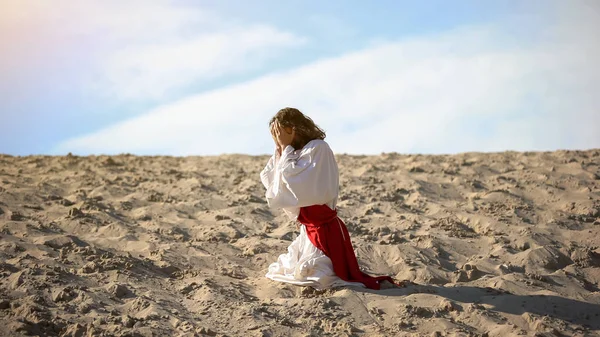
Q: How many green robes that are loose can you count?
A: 0